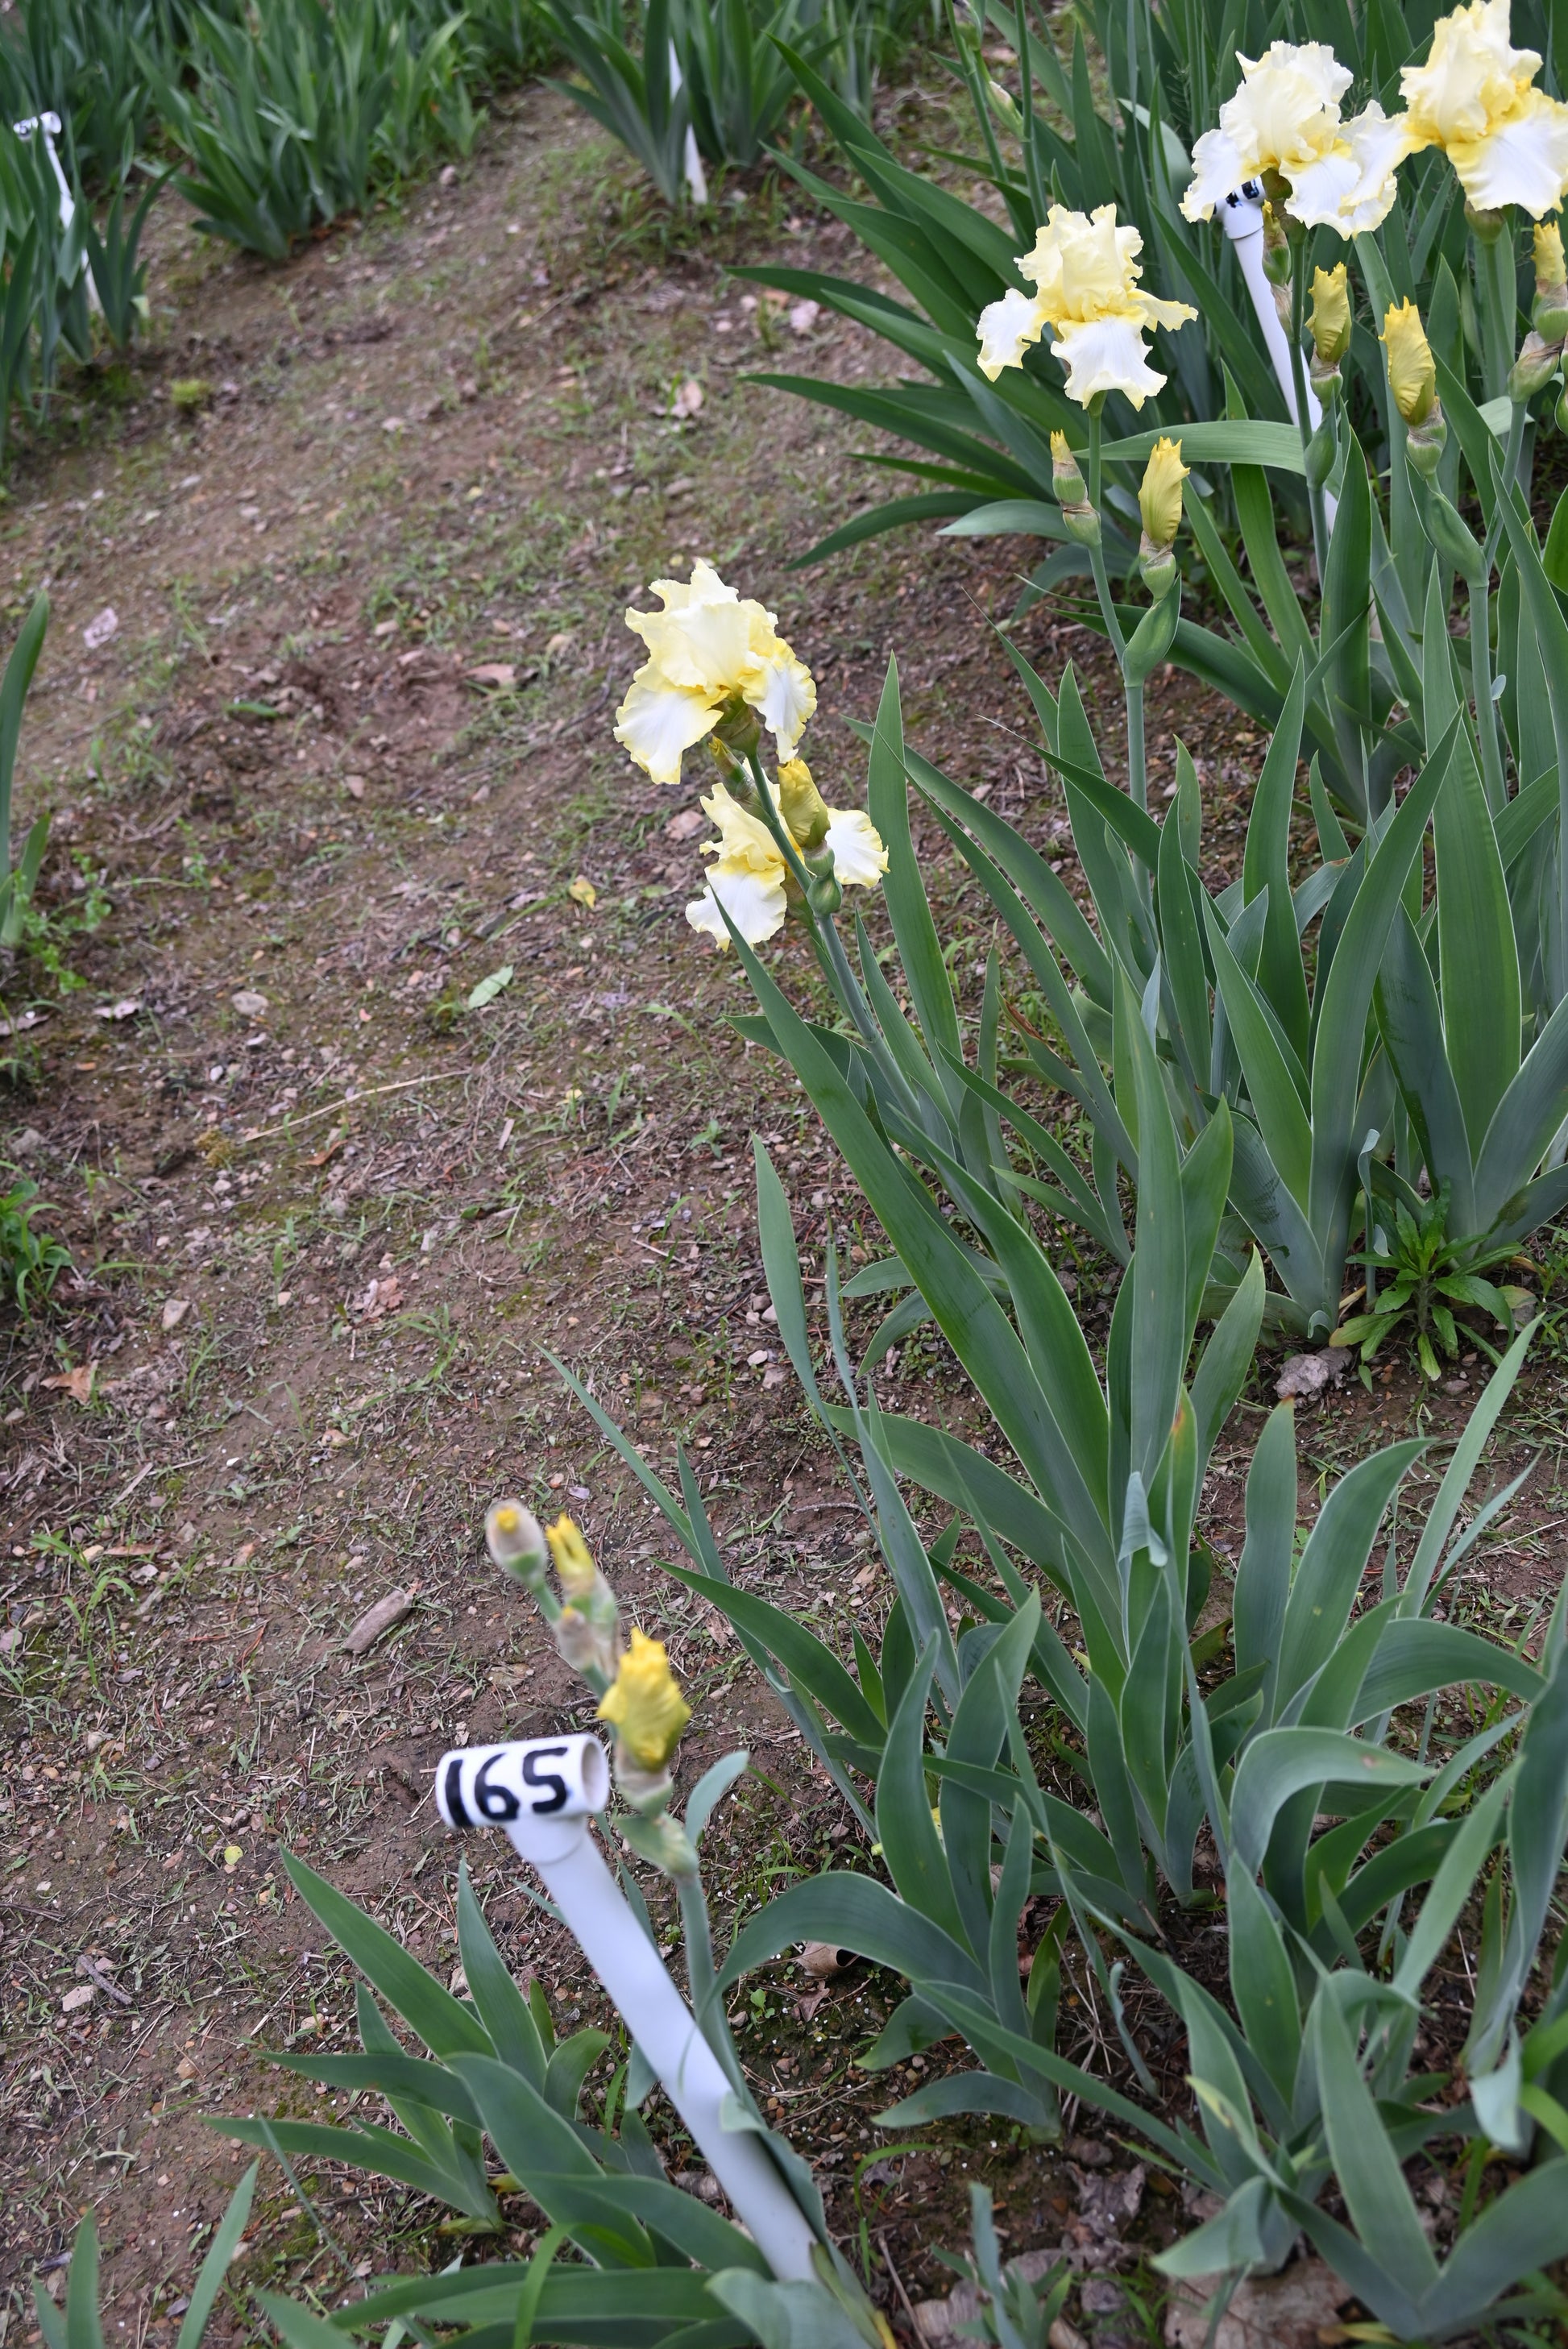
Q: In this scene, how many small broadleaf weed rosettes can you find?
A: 1